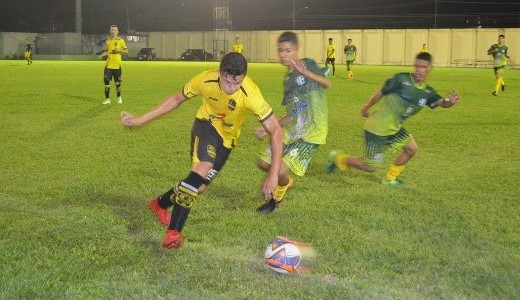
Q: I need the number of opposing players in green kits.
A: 4